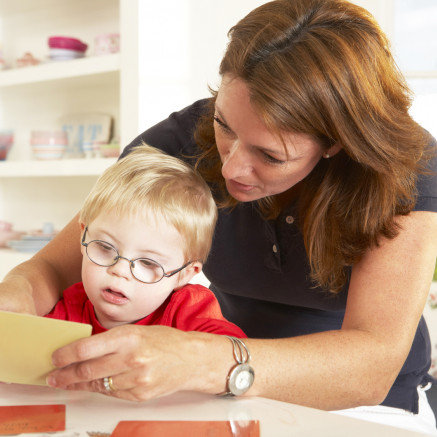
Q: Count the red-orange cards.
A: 2